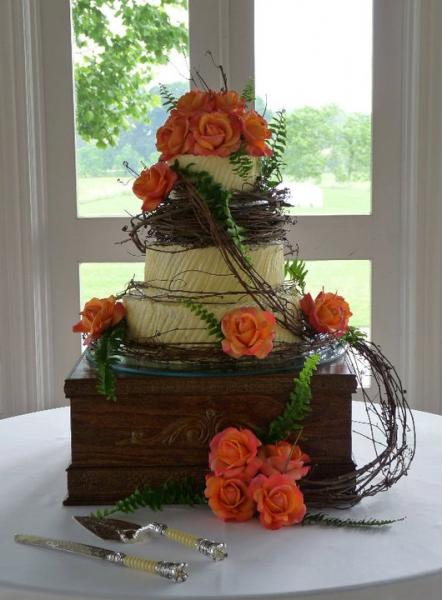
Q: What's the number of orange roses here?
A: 13